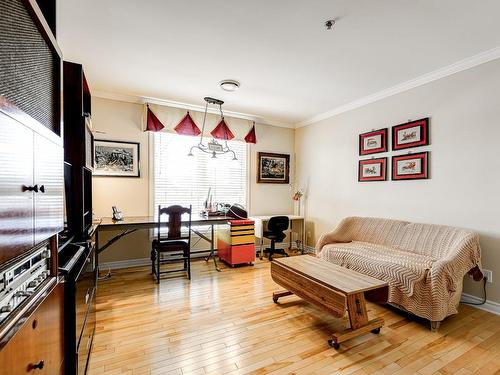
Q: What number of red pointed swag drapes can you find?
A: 4